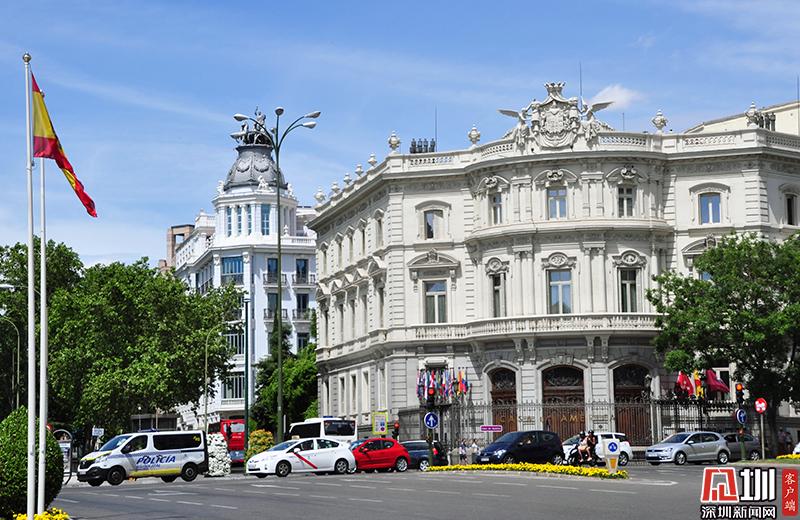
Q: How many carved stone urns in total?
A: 9